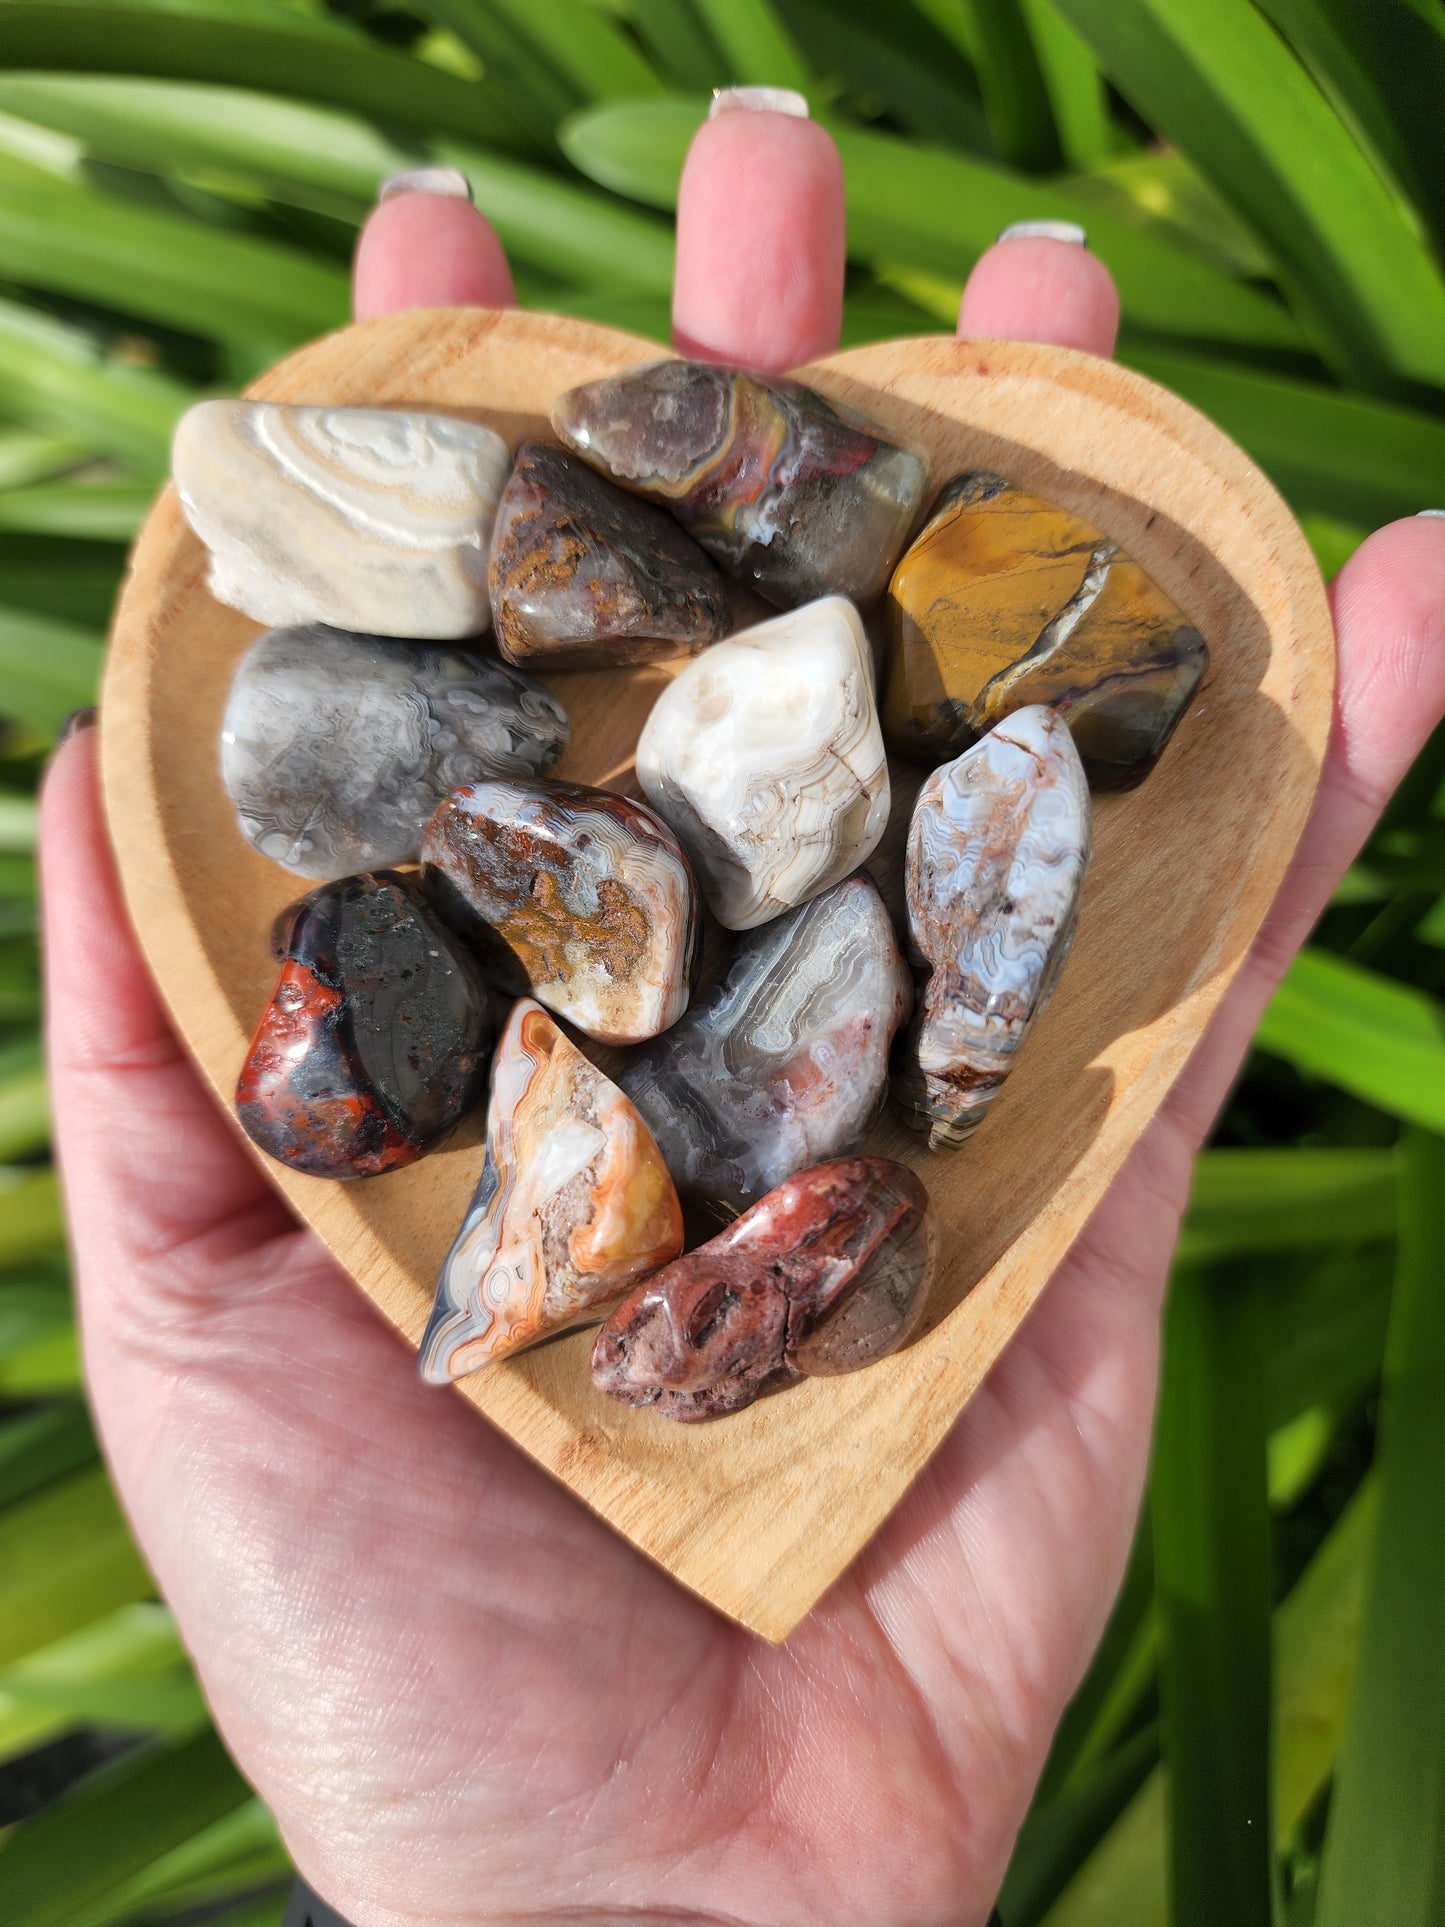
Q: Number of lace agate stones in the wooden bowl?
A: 12